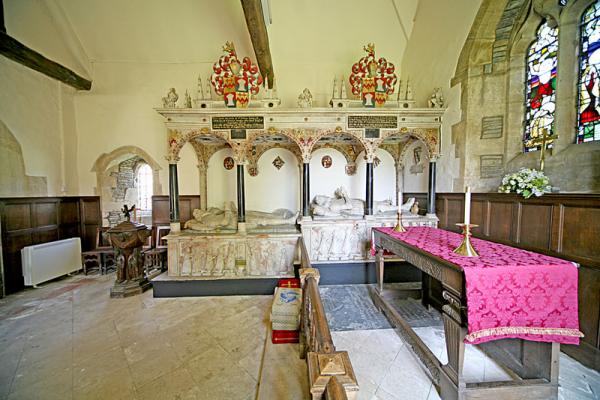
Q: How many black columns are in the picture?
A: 5